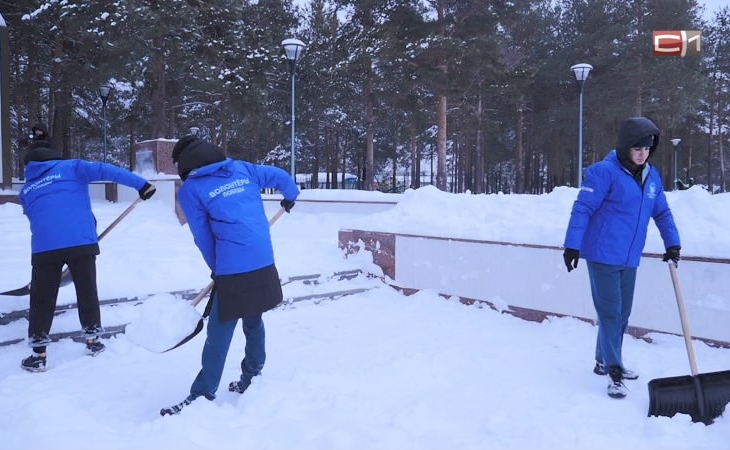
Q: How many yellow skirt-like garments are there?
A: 0